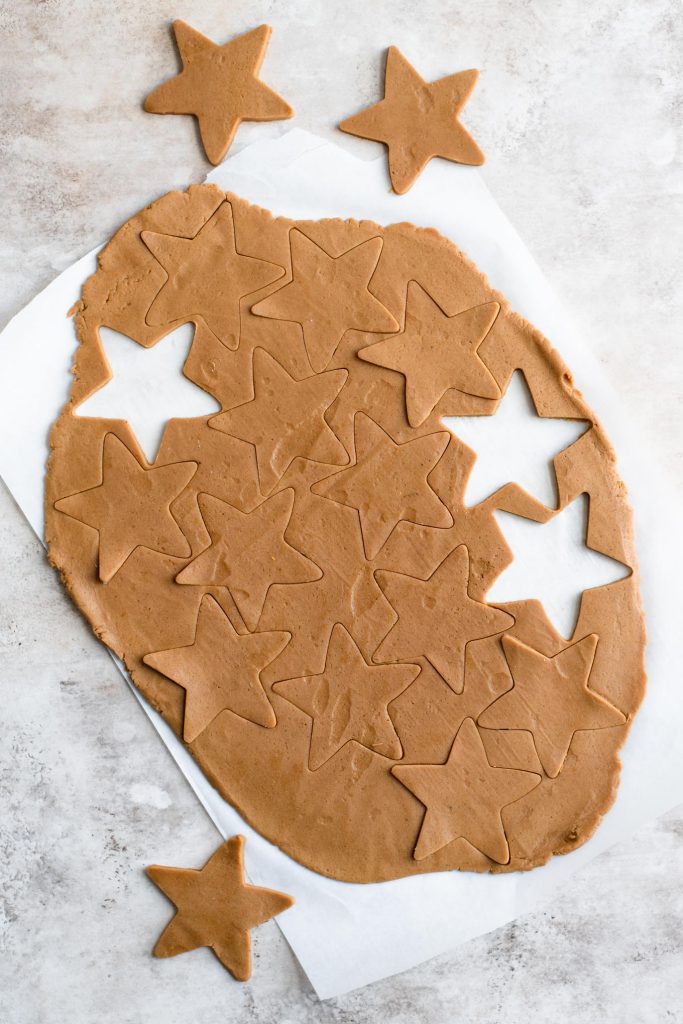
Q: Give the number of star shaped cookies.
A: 15